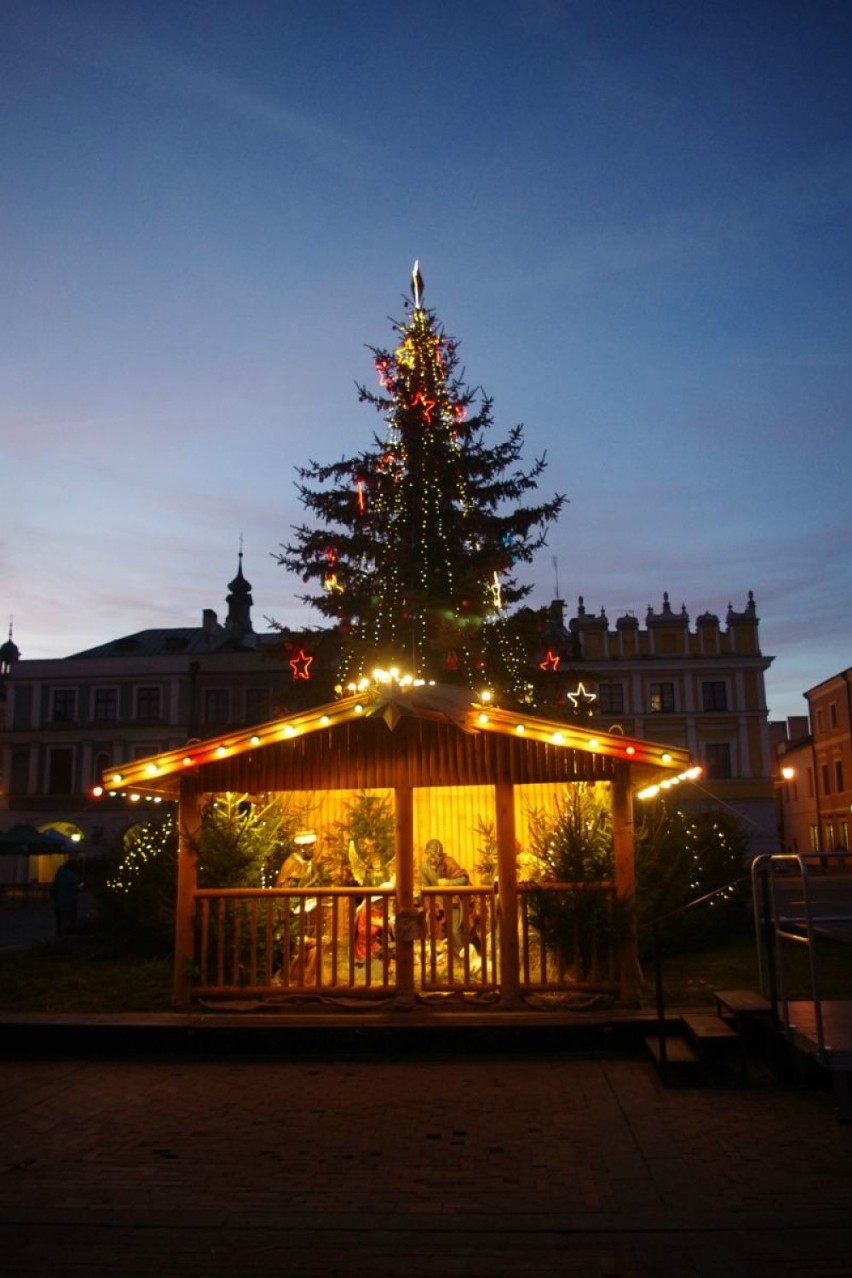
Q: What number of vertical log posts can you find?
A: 4